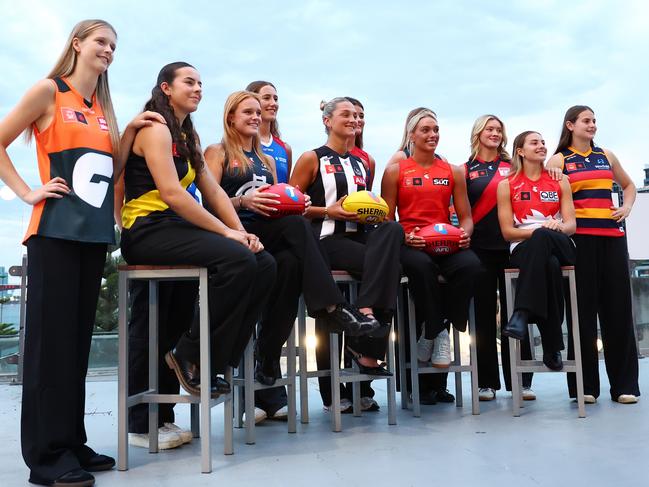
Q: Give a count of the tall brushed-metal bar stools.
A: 5